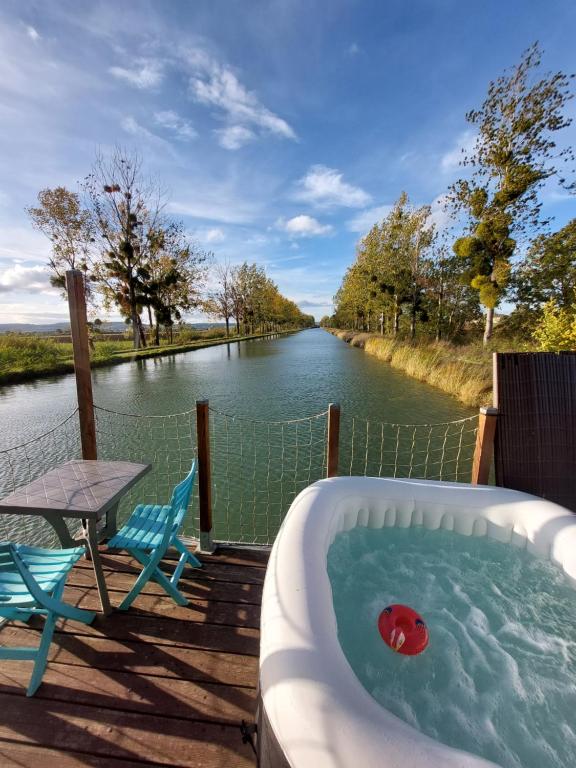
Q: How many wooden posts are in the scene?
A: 4